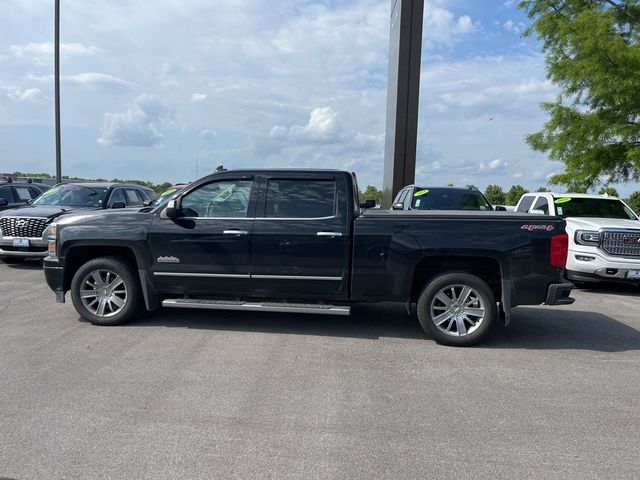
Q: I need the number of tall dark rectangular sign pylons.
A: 1